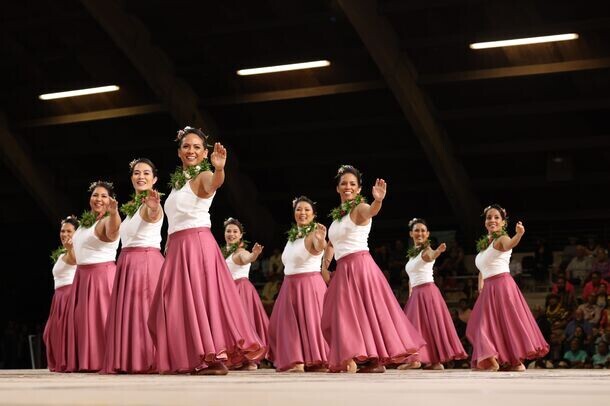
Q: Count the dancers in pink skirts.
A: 9